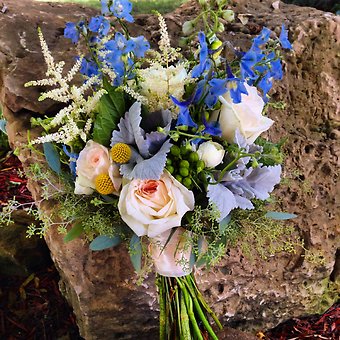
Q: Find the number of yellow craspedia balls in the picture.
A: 2